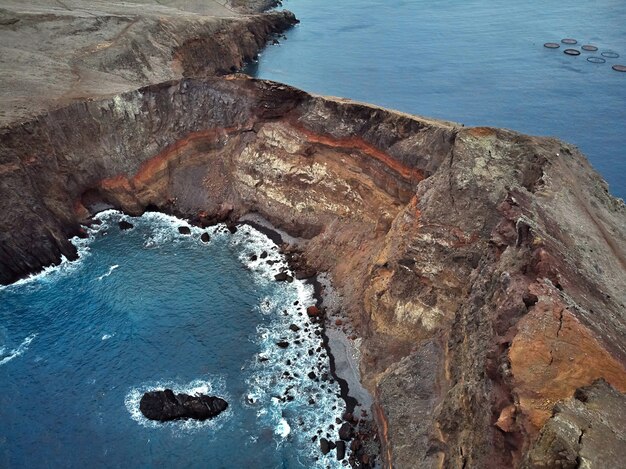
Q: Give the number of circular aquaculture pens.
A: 7